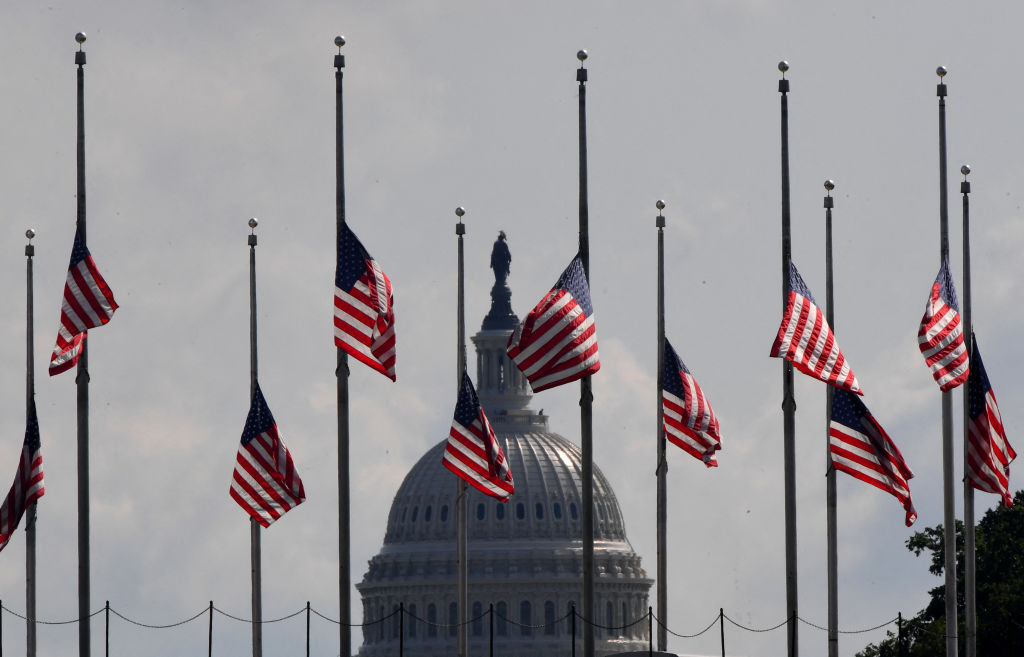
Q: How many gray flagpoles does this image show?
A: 11